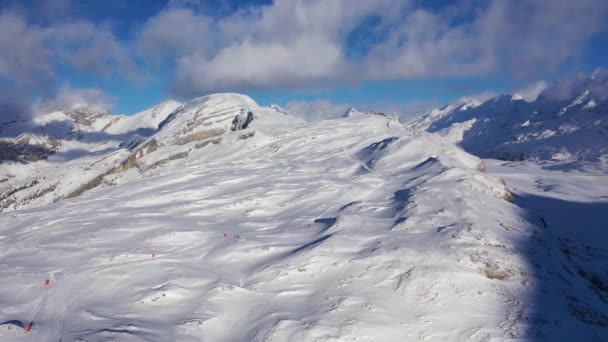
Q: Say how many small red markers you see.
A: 5